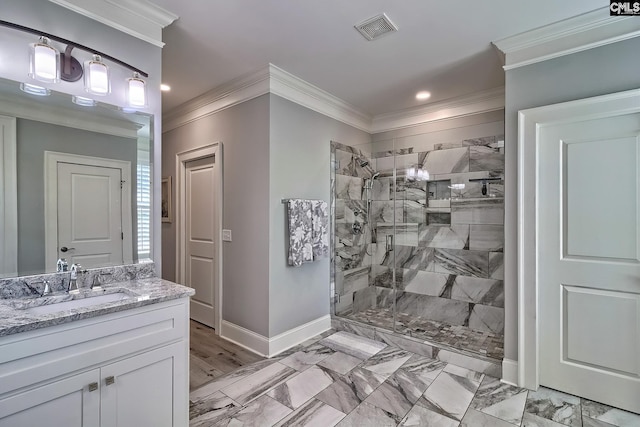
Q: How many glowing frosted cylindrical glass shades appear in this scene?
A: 3